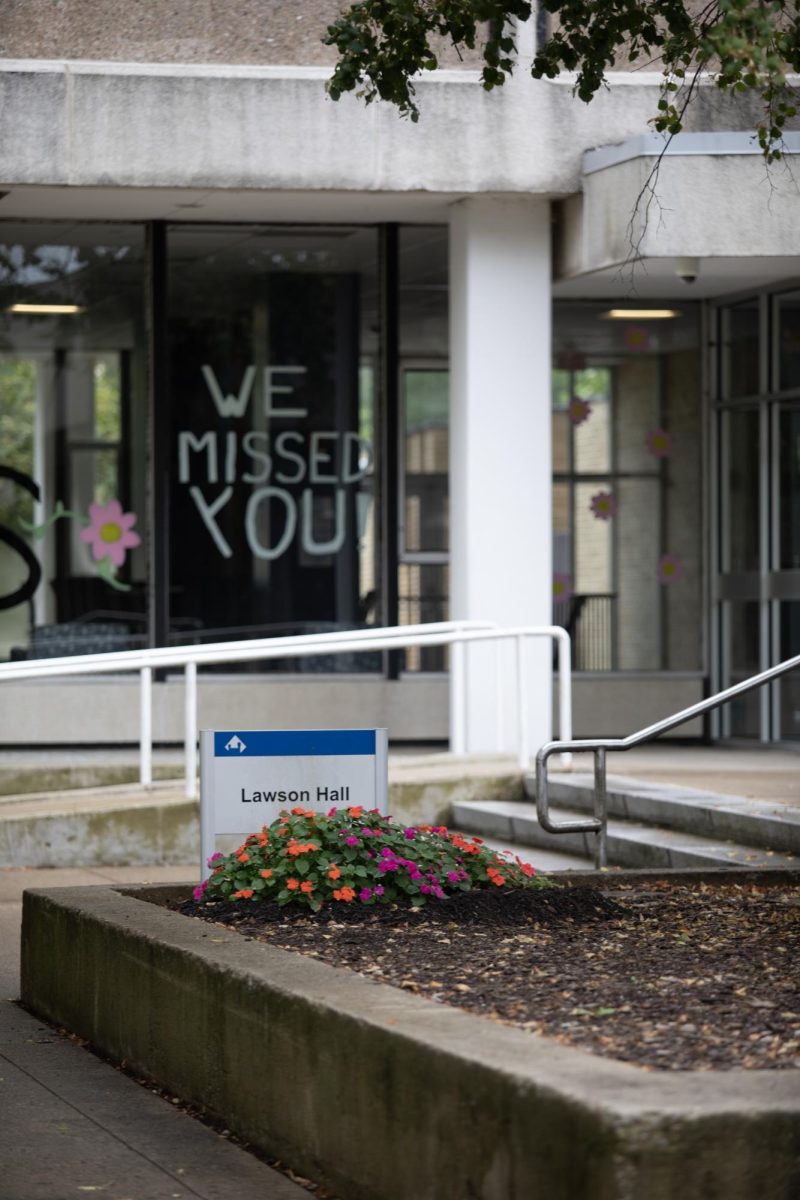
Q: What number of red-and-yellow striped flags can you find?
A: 0